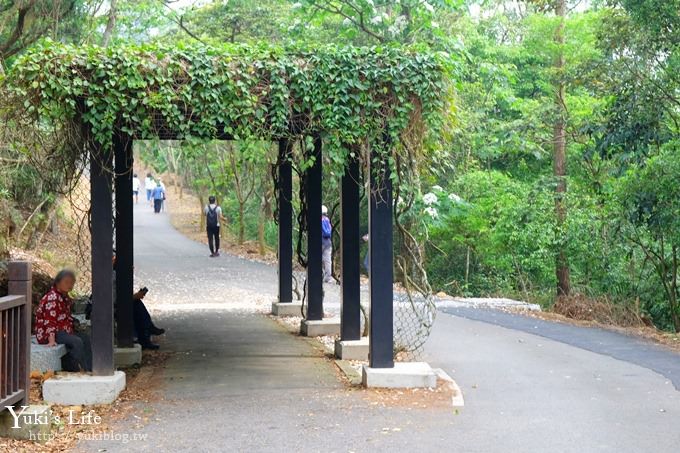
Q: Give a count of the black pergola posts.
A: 6